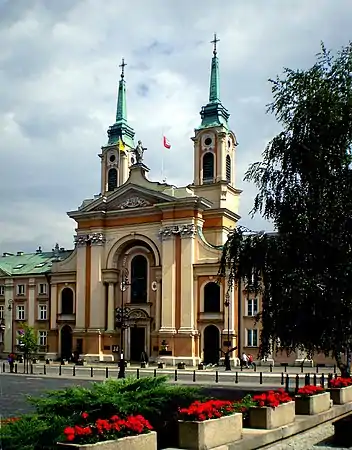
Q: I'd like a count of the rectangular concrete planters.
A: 5